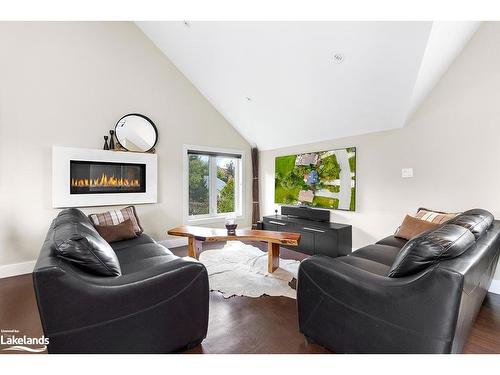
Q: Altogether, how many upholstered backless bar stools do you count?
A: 0